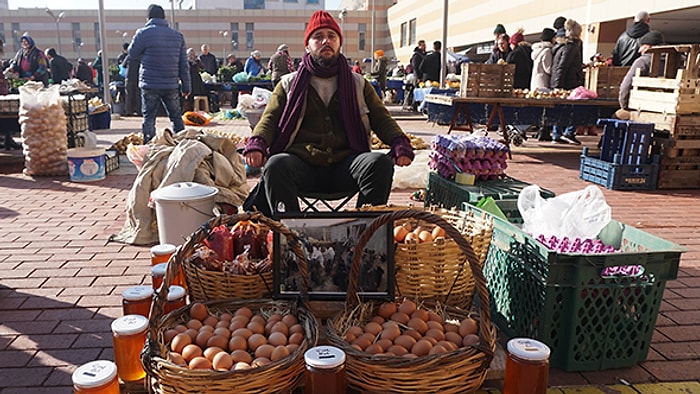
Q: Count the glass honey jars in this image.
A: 8